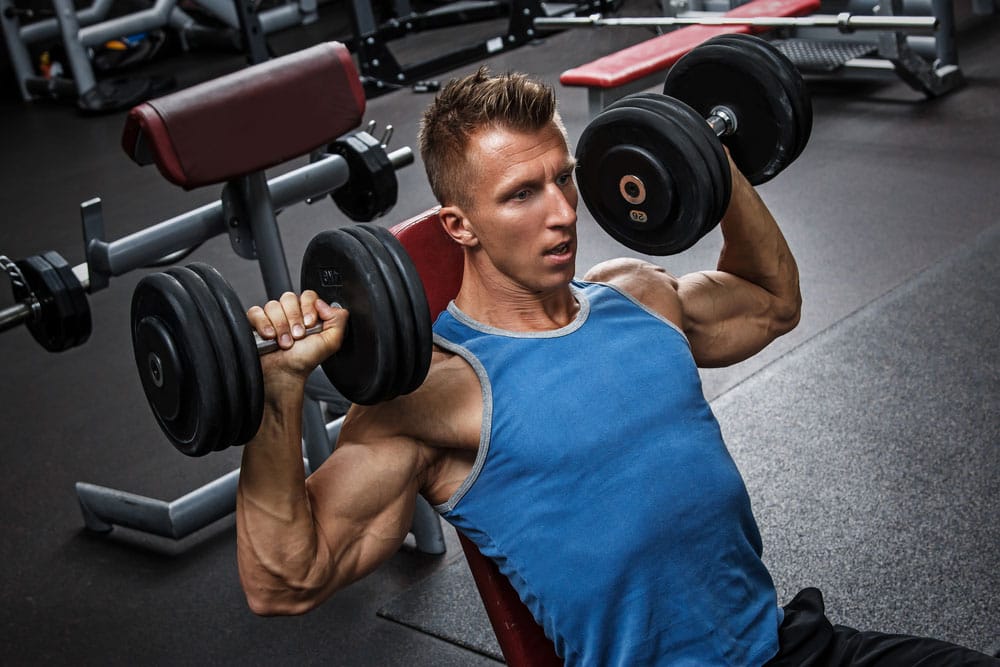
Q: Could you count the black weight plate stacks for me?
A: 6